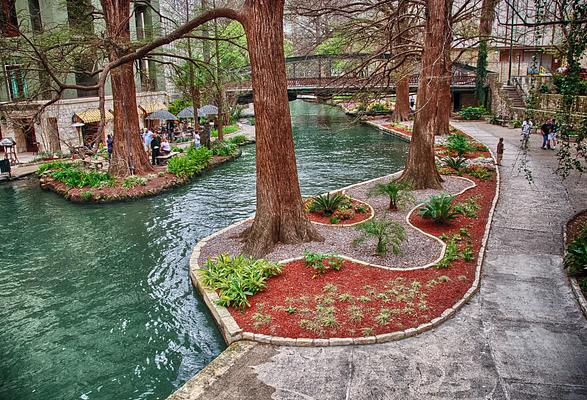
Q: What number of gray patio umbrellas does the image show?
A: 3